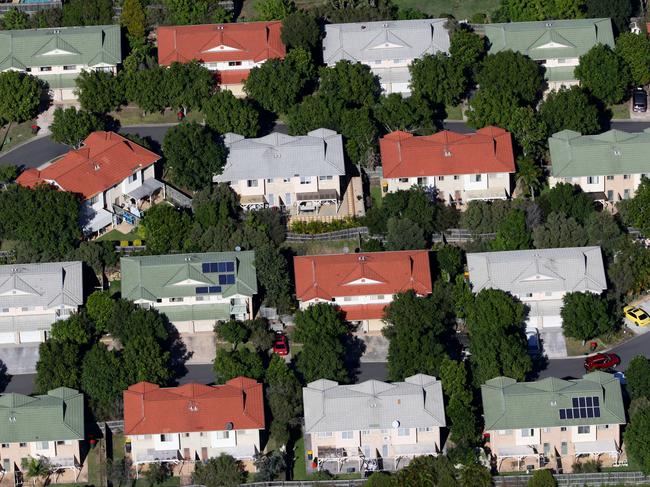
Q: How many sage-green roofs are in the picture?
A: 6